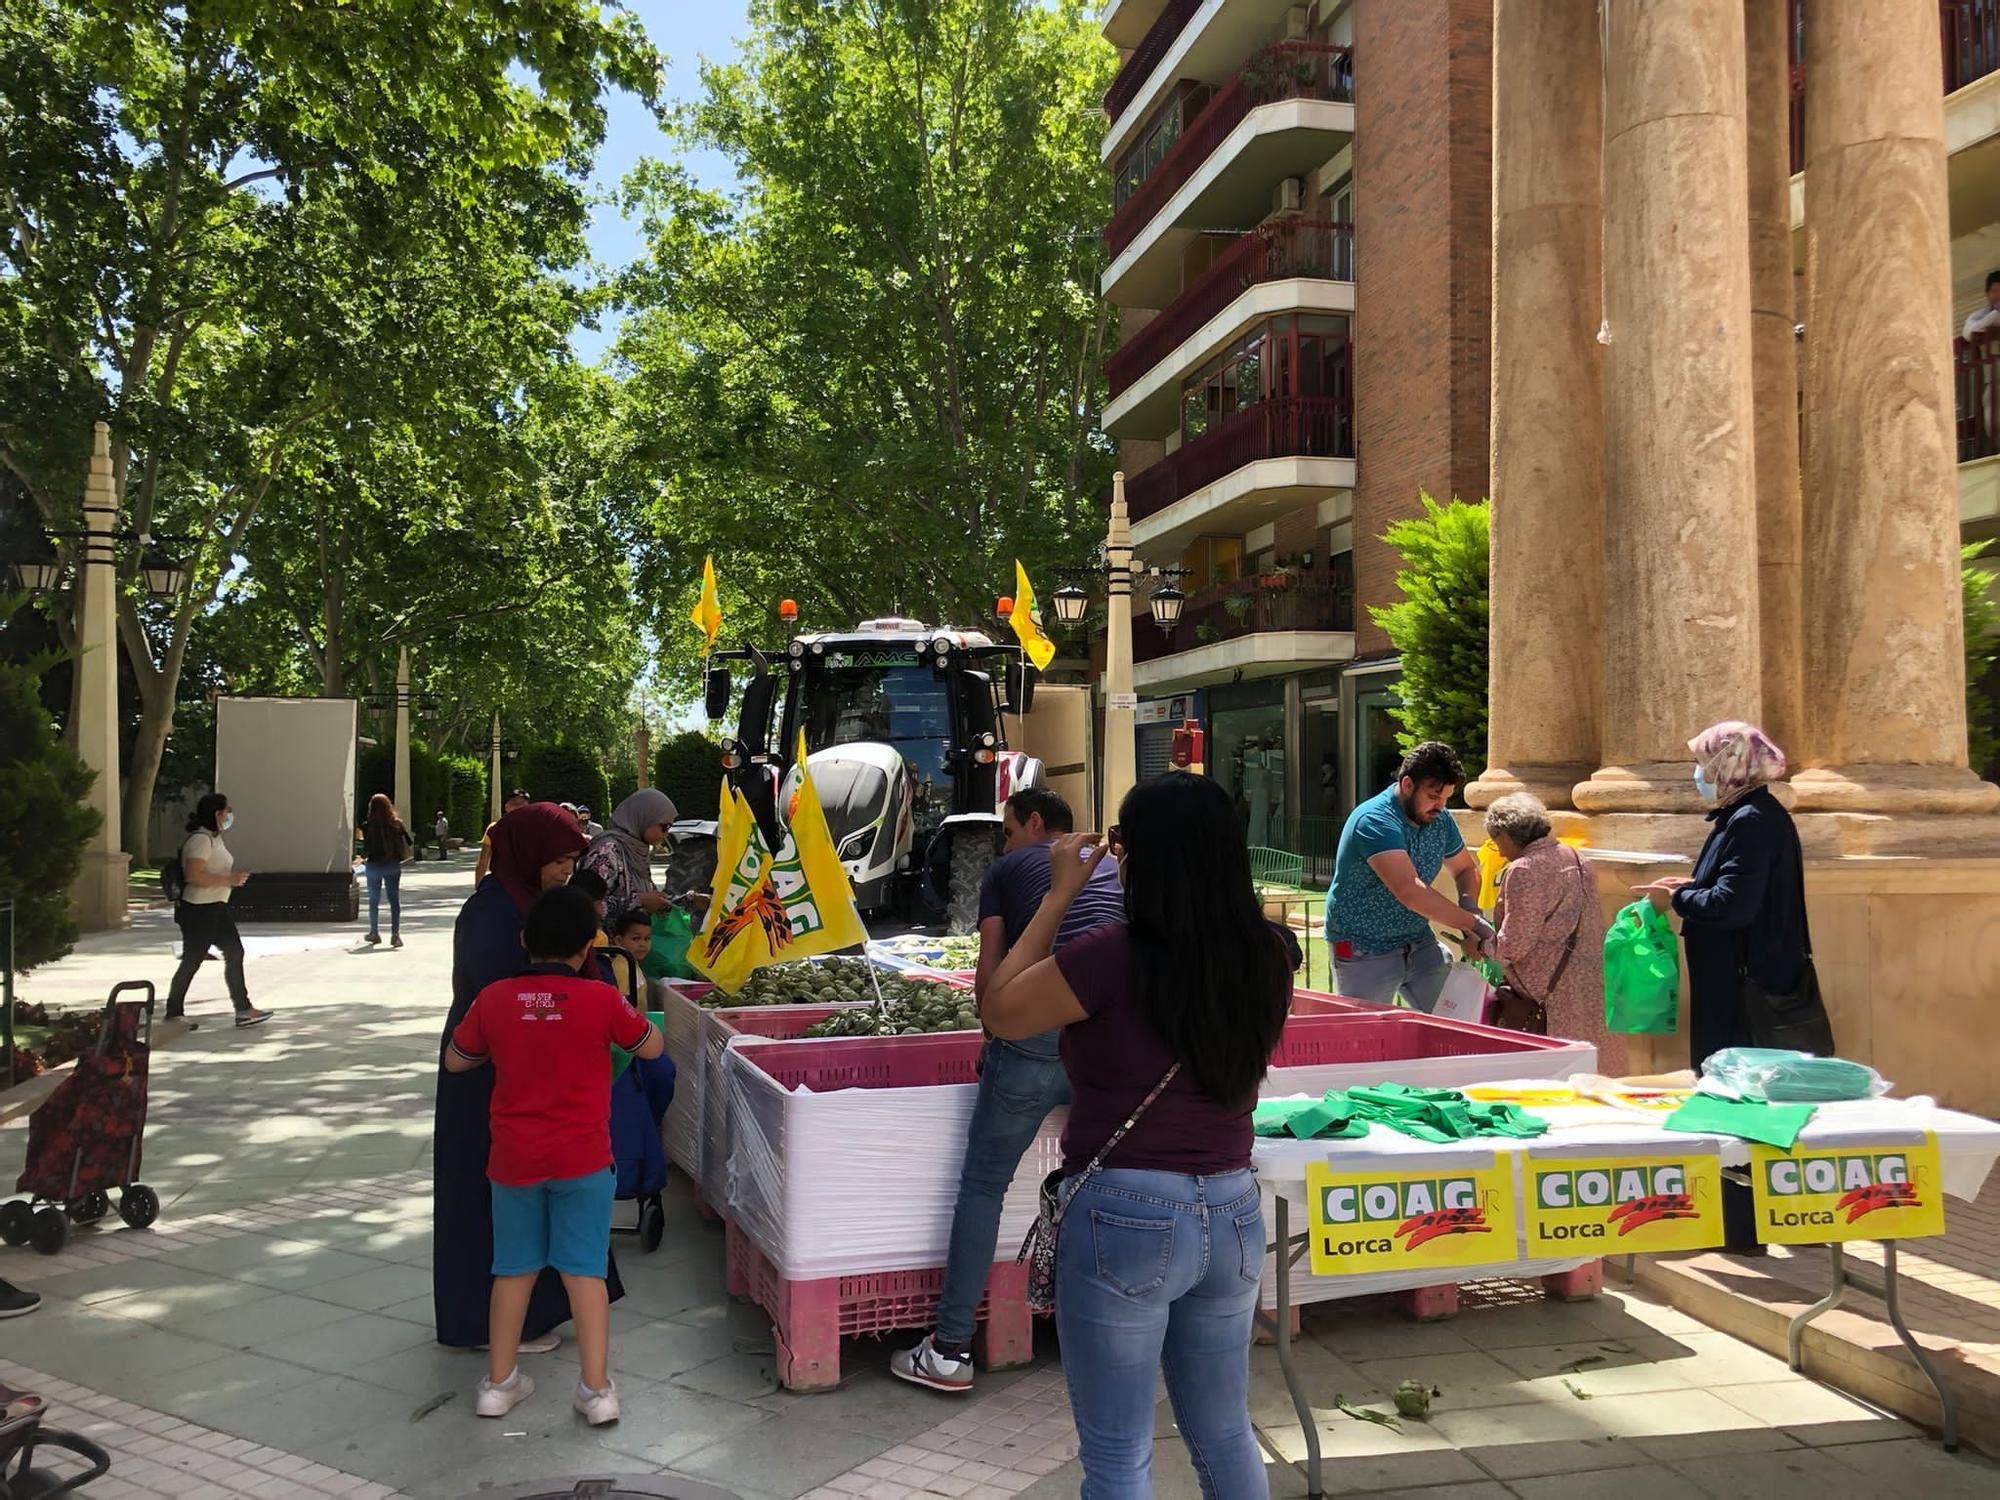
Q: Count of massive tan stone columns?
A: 4